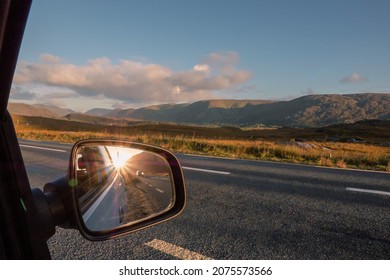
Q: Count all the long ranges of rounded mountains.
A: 1